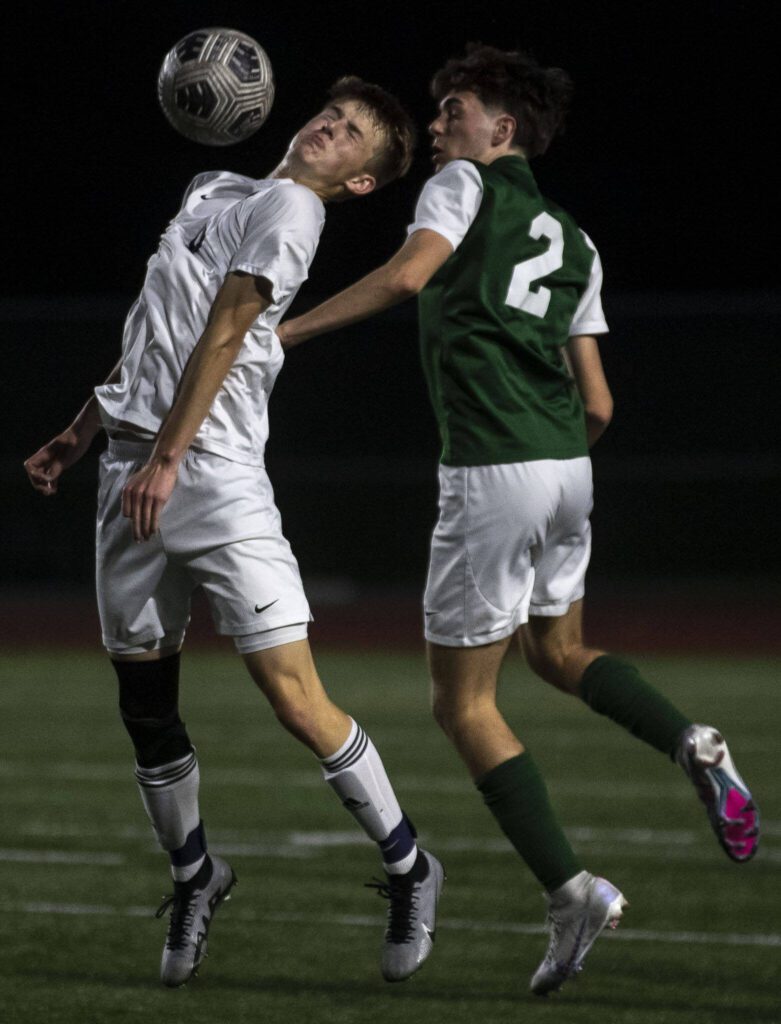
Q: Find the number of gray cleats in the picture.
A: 2